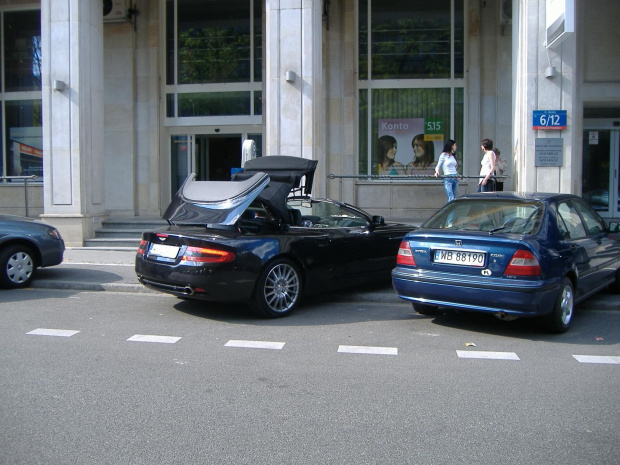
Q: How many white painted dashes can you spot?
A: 6